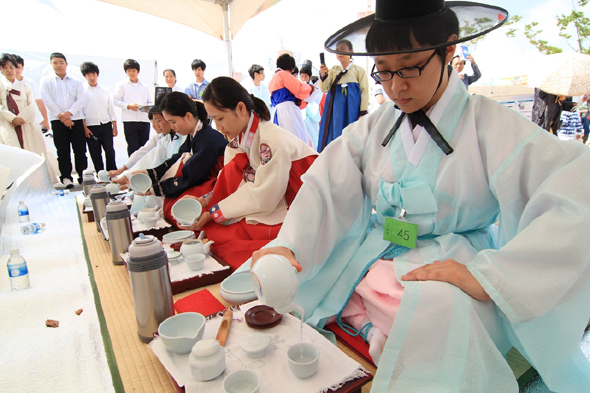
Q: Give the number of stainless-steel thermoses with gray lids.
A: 4